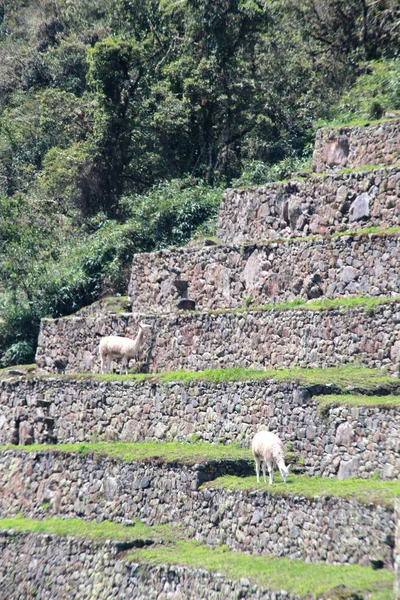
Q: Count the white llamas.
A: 2